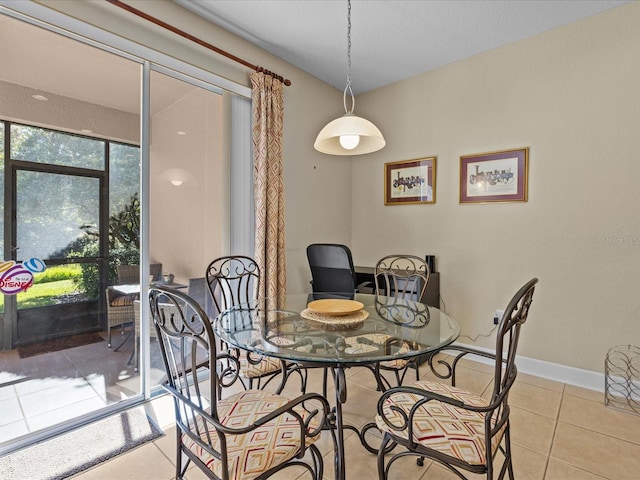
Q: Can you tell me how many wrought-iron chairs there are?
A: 4